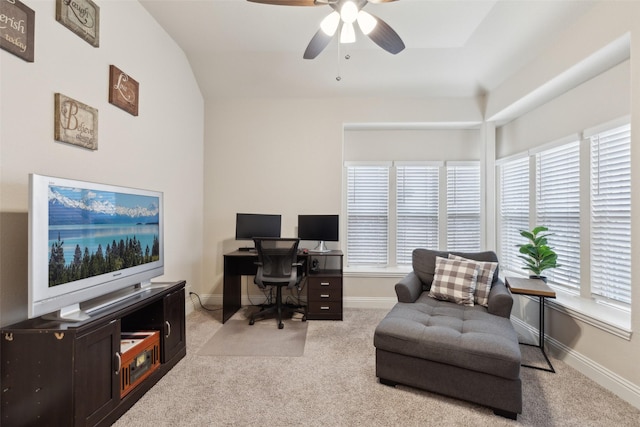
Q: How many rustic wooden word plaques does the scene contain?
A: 4